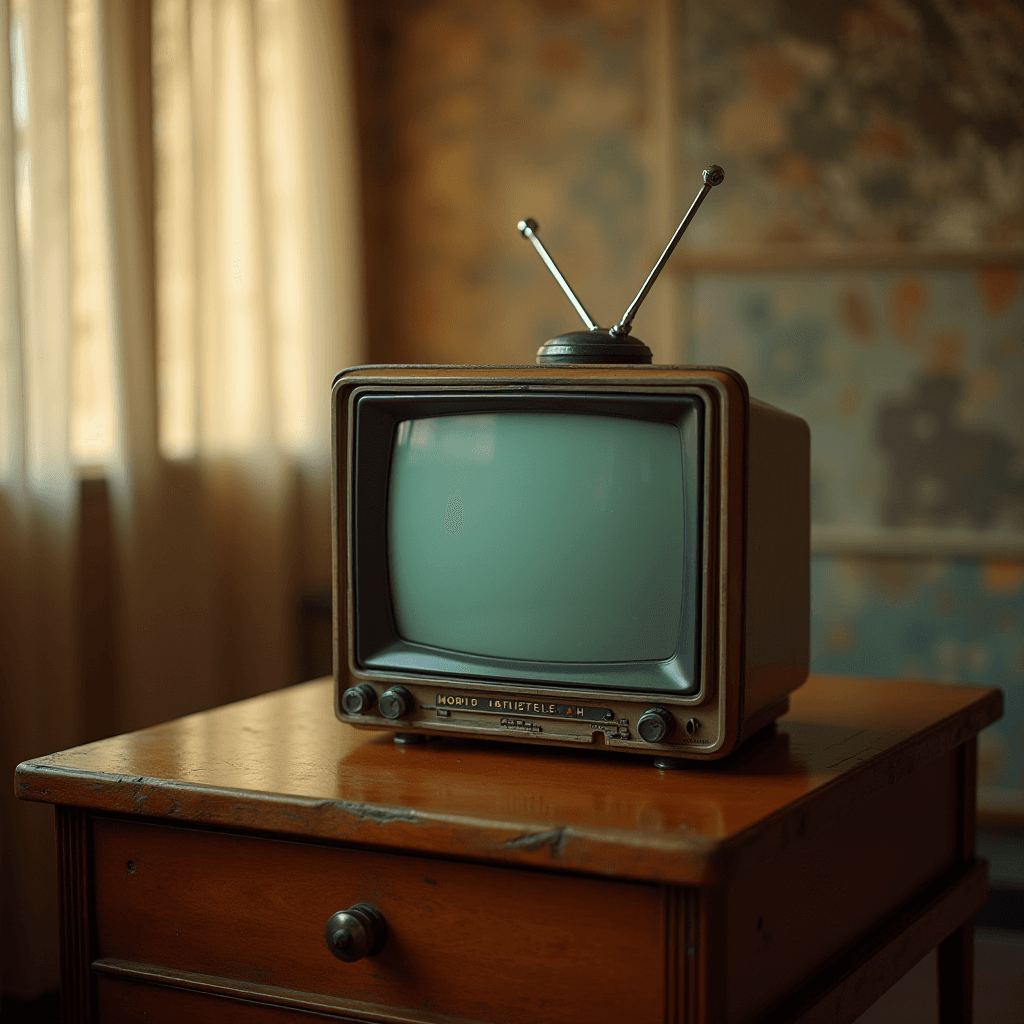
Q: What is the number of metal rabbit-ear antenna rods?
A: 2